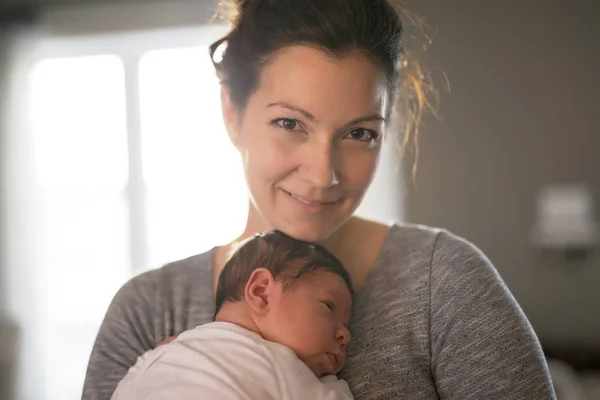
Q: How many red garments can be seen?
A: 0